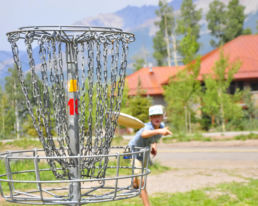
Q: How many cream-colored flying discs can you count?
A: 1